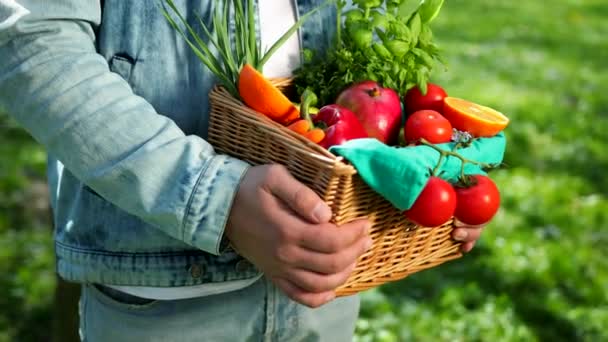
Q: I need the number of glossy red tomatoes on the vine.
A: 2